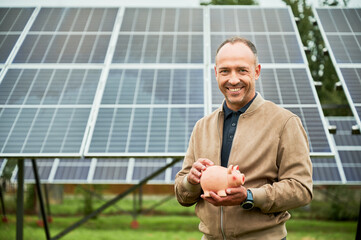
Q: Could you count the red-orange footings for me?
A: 4